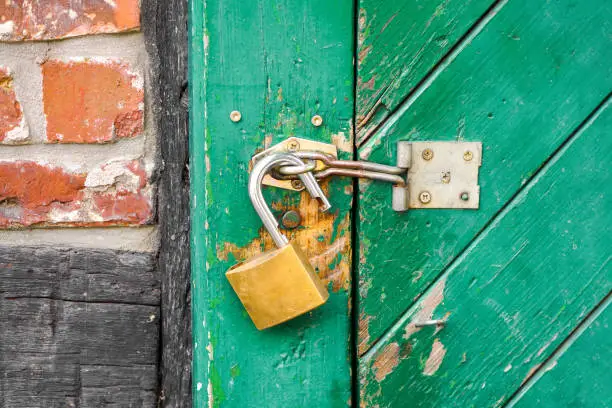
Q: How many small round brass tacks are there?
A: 2